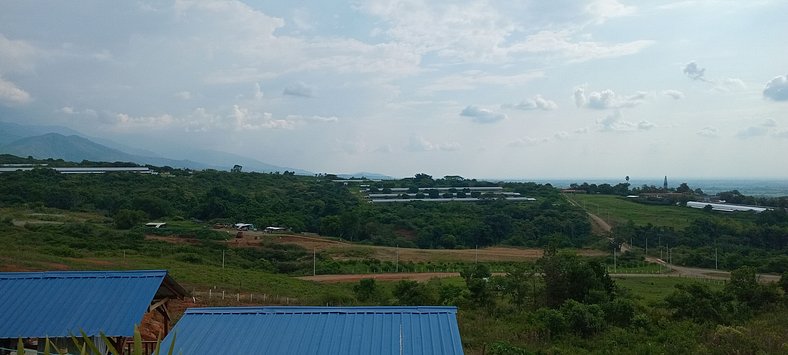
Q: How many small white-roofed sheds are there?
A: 3